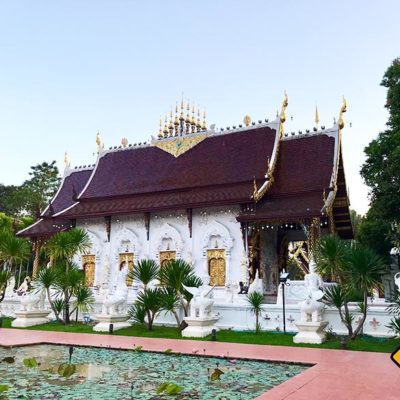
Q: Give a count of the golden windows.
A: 4